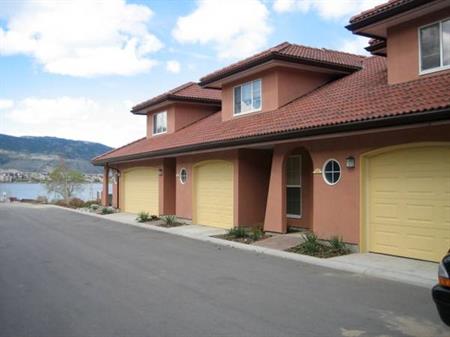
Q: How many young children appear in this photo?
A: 0